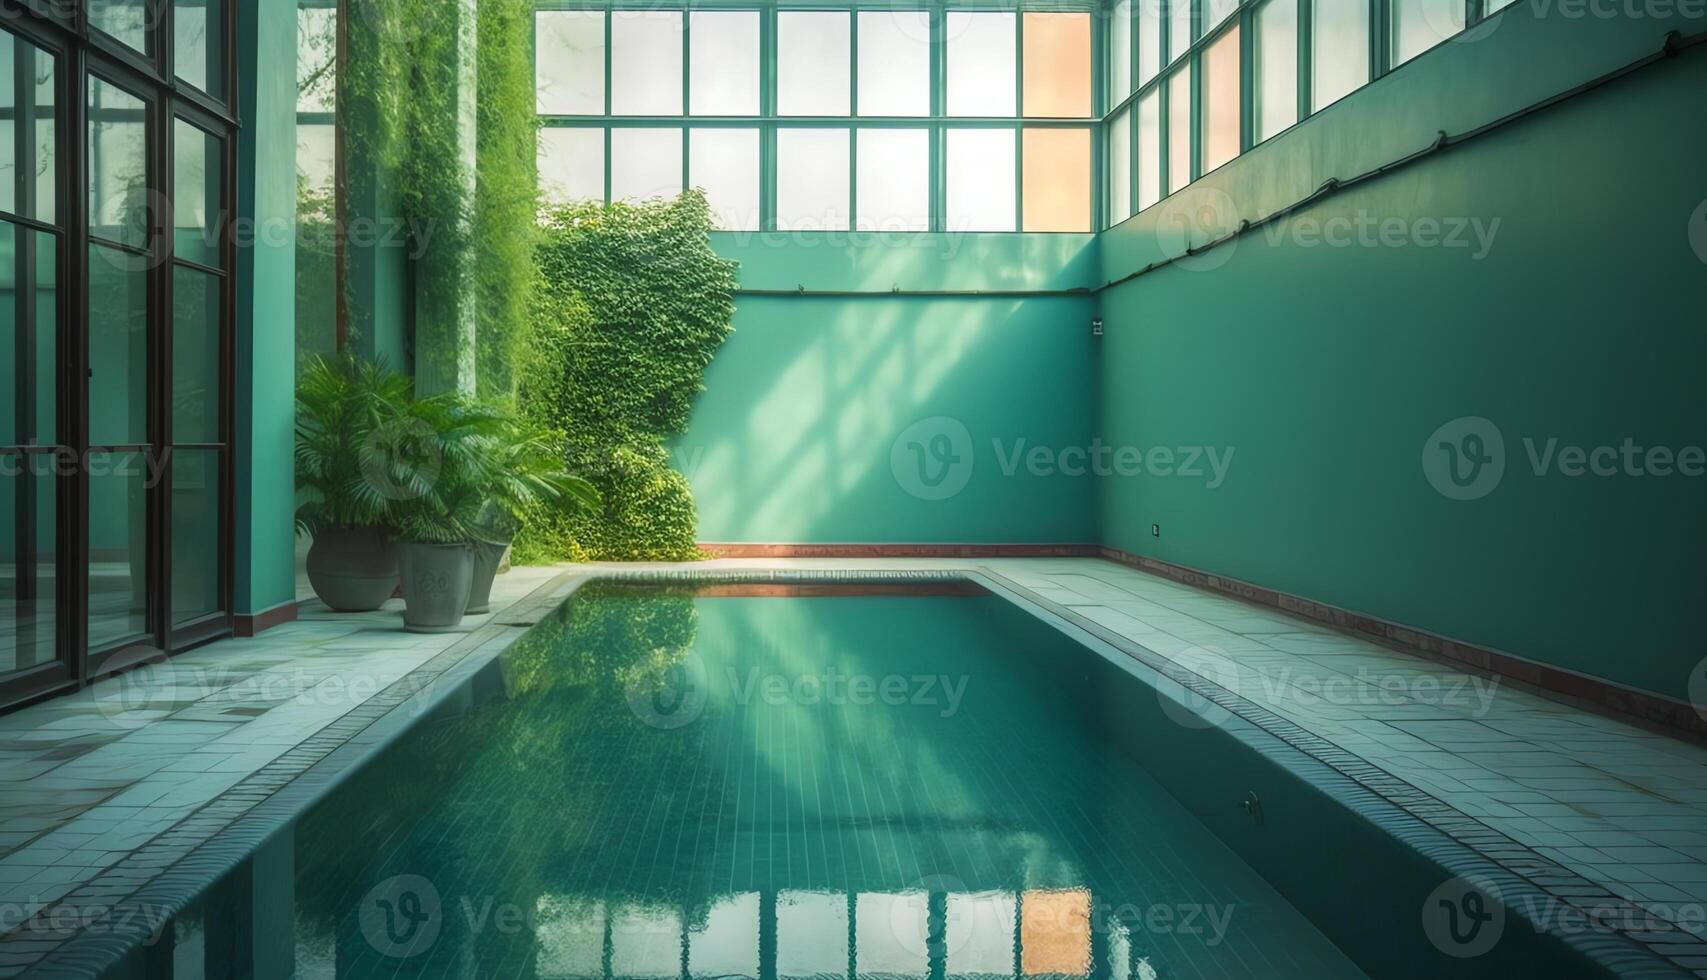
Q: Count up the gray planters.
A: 3